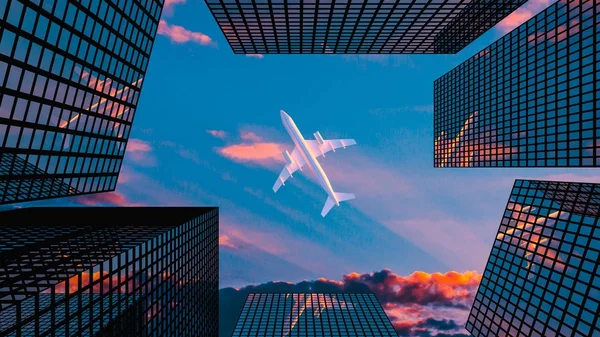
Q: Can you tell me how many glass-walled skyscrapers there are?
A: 6